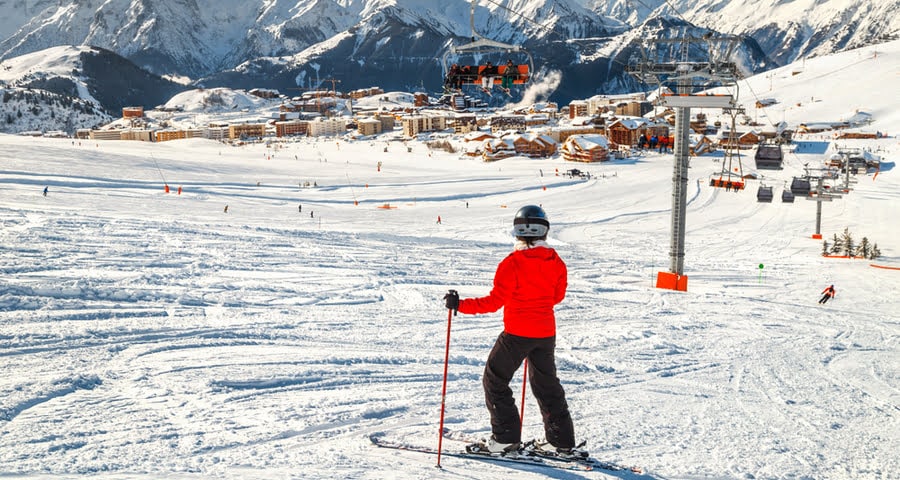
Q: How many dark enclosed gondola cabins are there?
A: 4